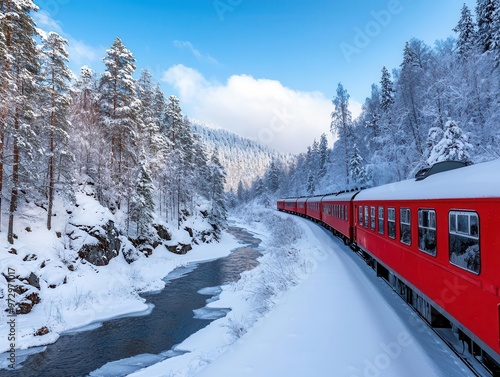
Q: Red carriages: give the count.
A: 6